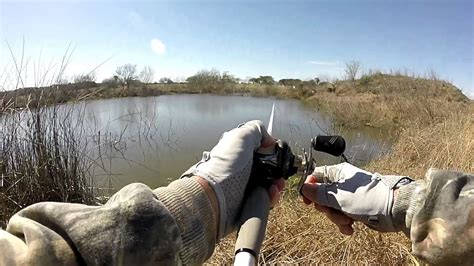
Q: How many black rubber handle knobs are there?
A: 1